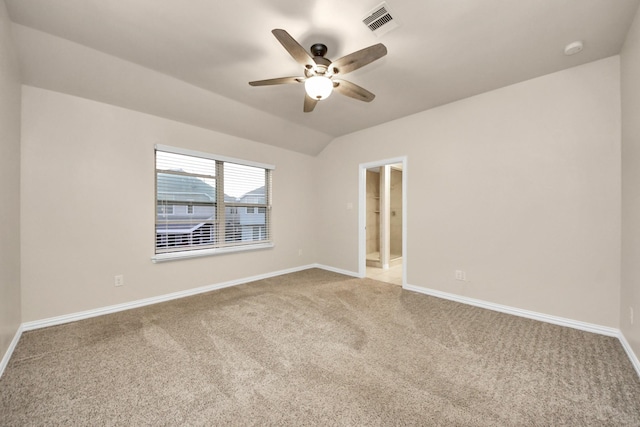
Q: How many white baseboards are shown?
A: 5